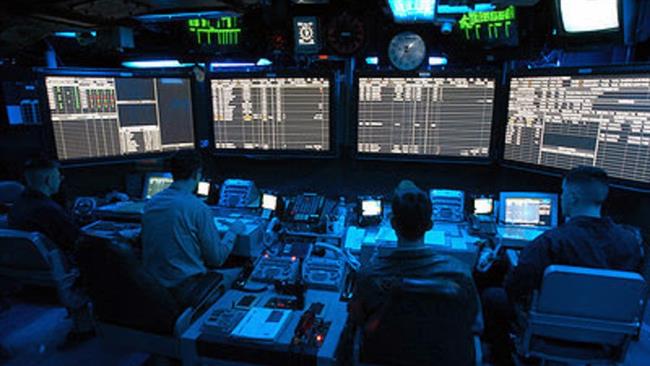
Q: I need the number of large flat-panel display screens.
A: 4